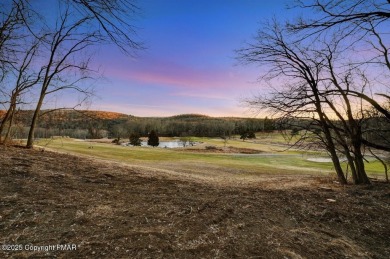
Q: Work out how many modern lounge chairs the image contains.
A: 0